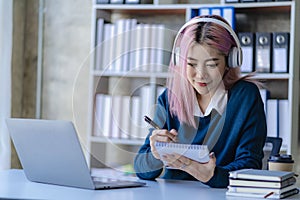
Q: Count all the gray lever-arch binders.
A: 3